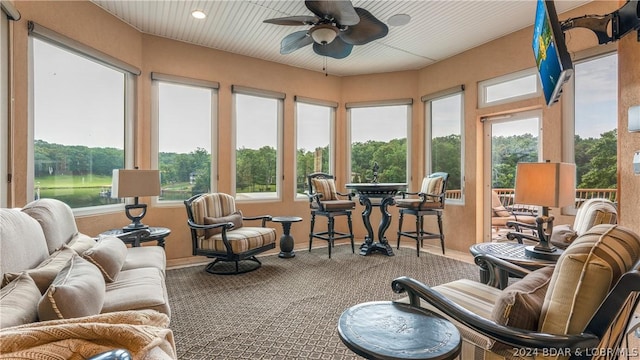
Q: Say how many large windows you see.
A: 7